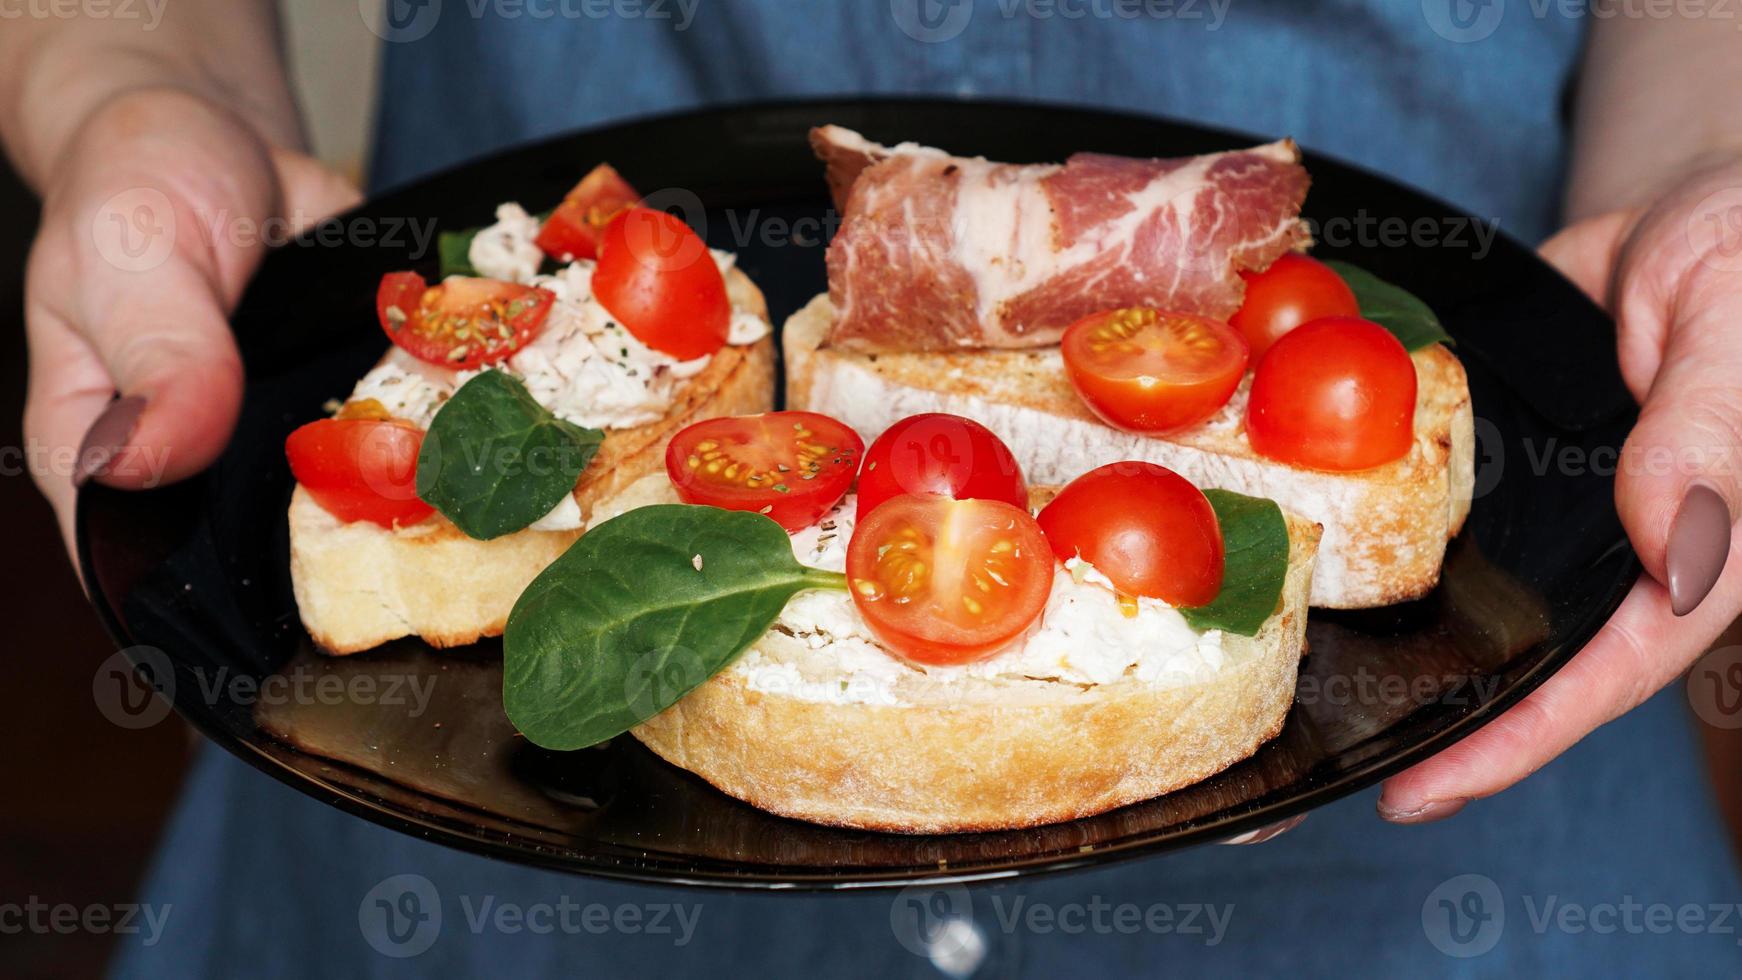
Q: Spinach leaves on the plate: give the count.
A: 5